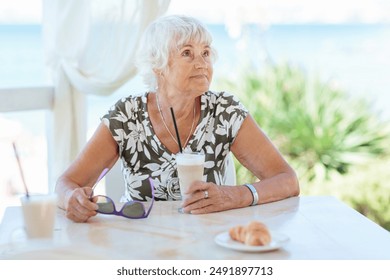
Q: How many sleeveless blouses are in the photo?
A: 1